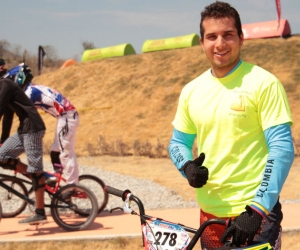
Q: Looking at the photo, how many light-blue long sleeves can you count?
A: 2